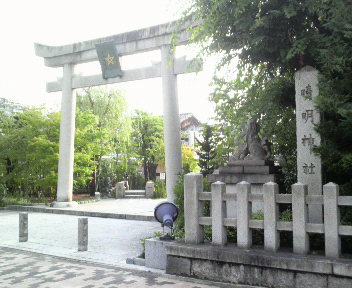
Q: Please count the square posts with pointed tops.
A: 6